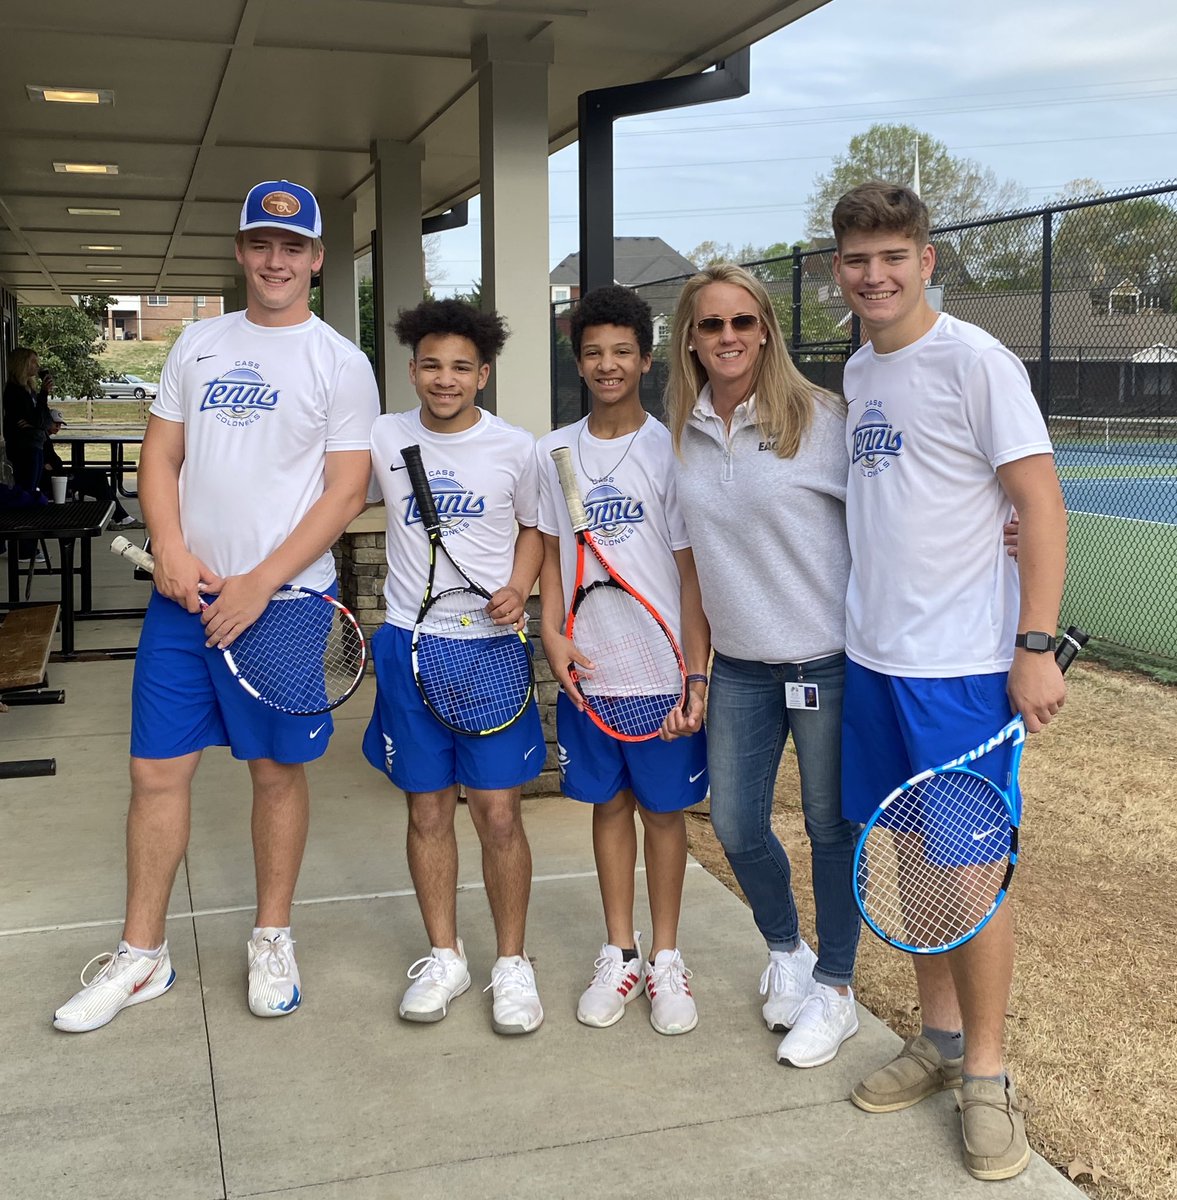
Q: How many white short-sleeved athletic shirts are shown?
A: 4